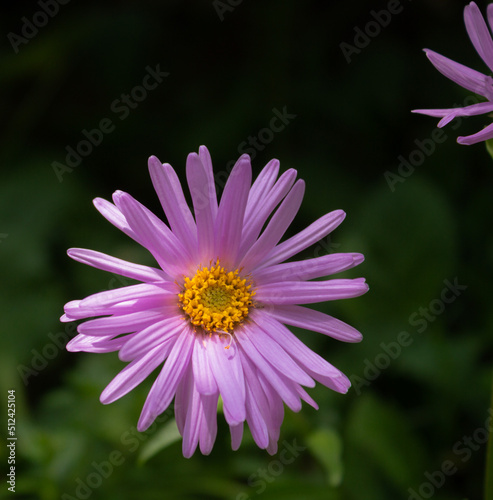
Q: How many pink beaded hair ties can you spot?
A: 0